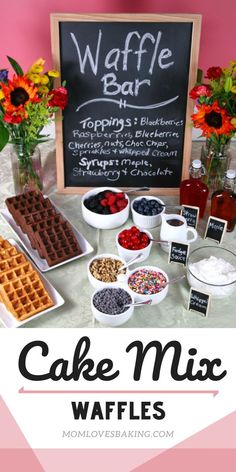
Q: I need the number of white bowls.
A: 6